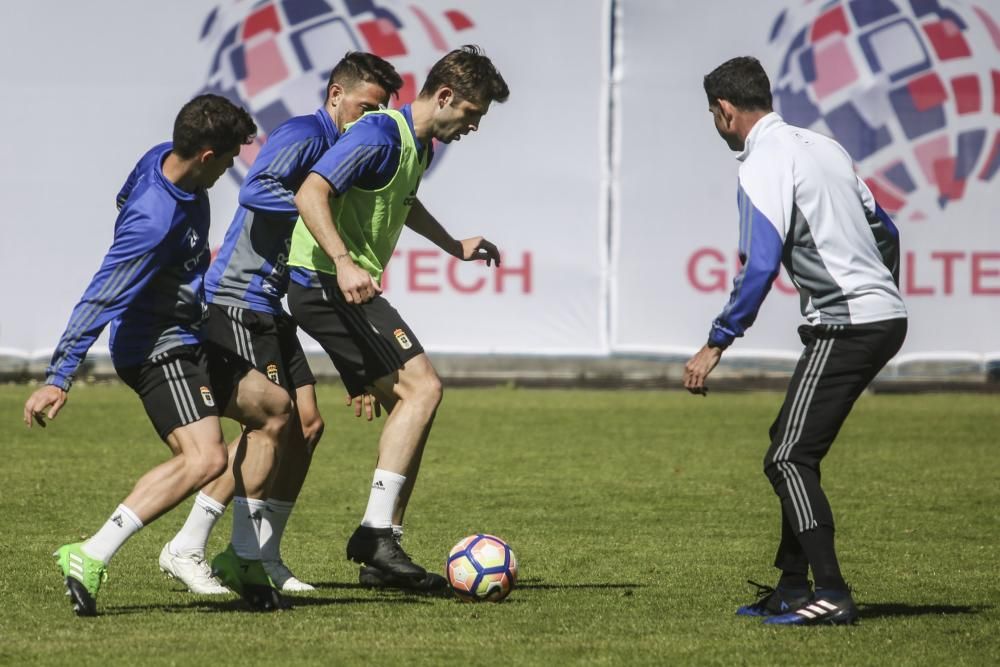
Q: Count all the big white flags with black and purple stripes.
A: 0